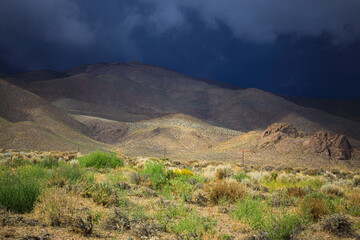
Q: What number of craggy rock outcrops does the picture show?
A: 2